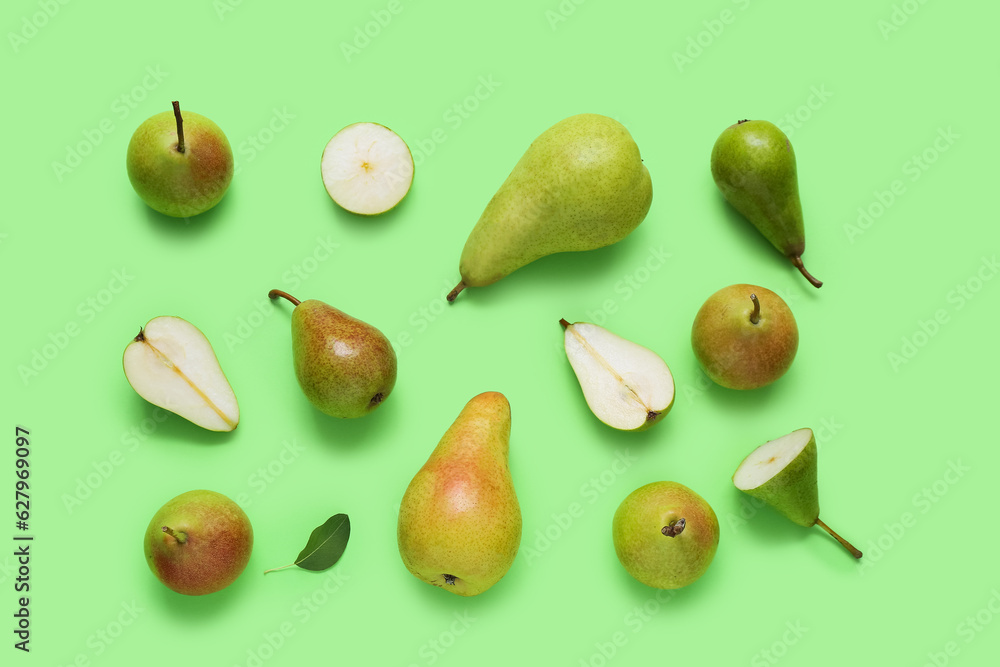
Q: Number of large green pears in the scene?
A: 1